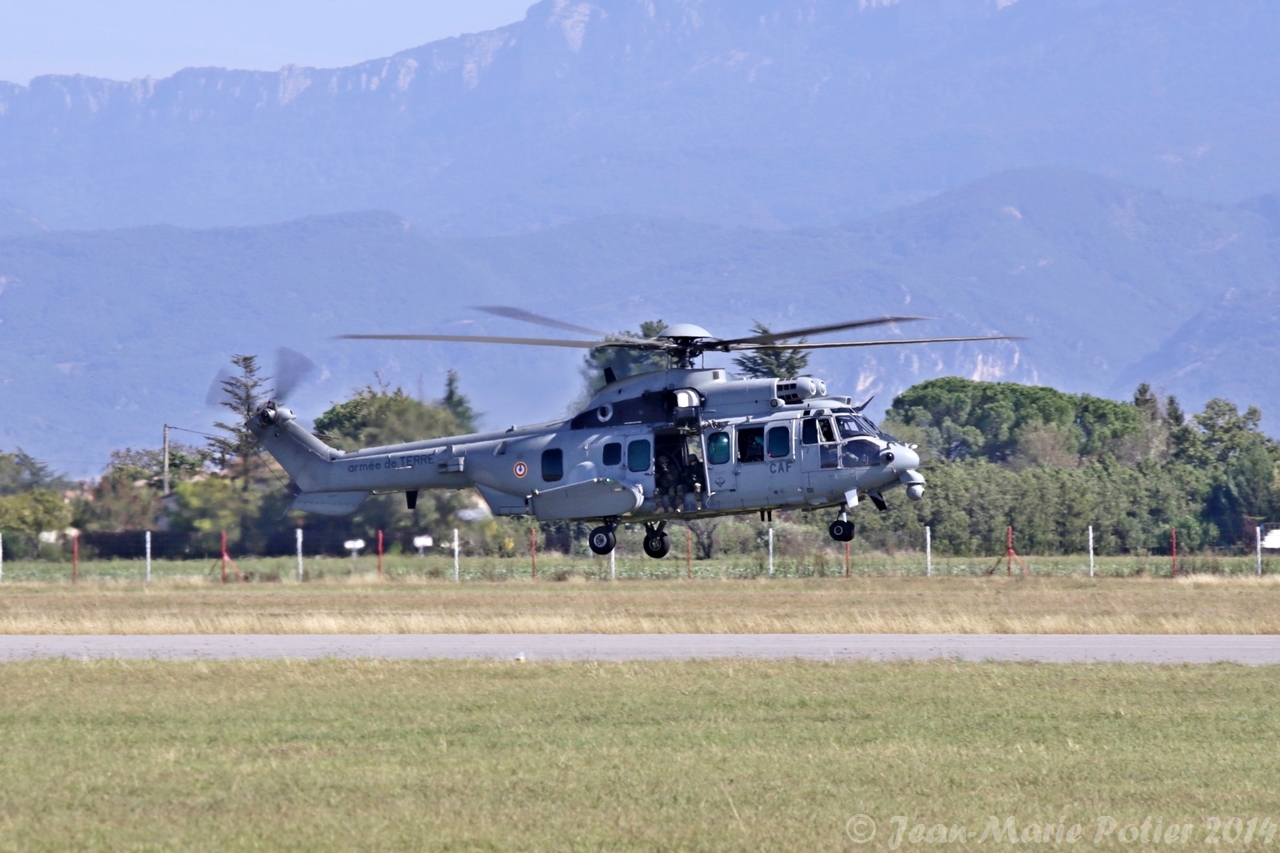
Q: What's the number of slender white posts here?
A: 9